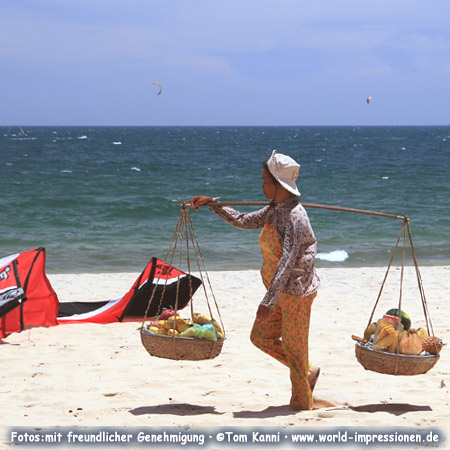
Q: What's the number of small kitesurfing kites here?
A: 2